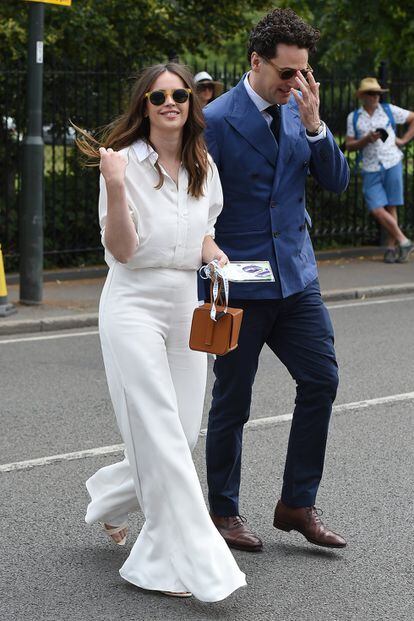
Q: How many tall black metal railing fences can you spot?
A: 1